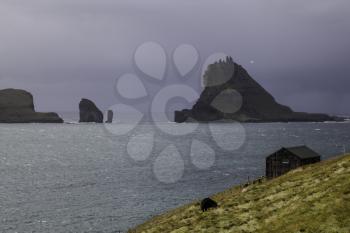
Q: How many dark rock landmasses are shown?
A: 4